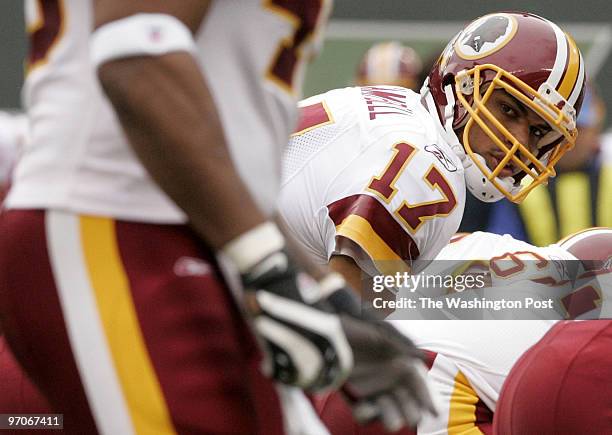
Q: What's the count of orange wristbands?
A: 0